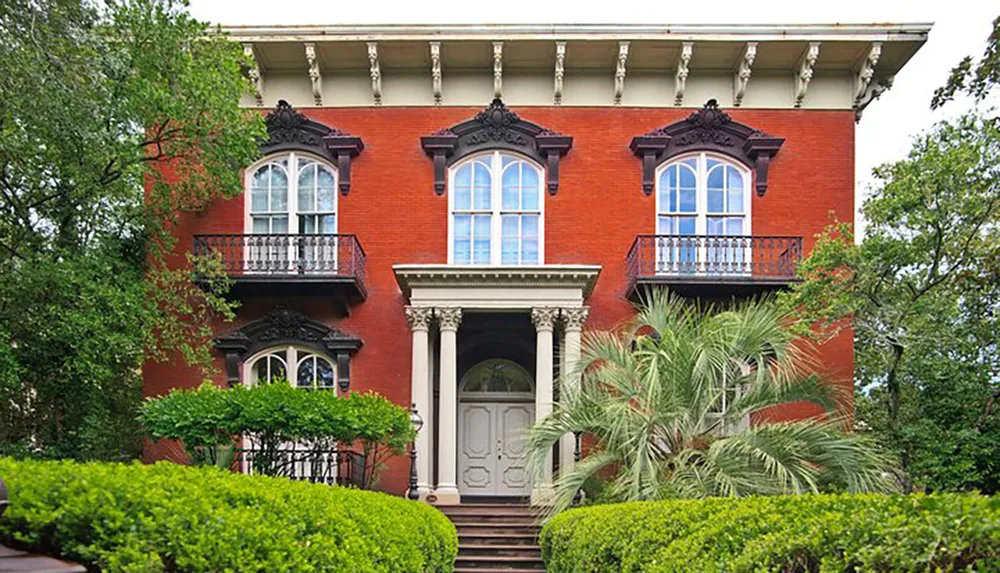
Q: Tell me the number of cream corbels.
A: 11